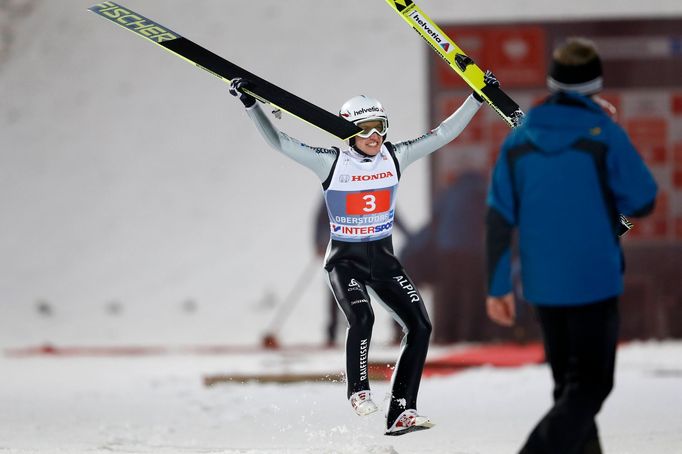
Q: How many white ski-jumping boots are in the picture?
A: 2